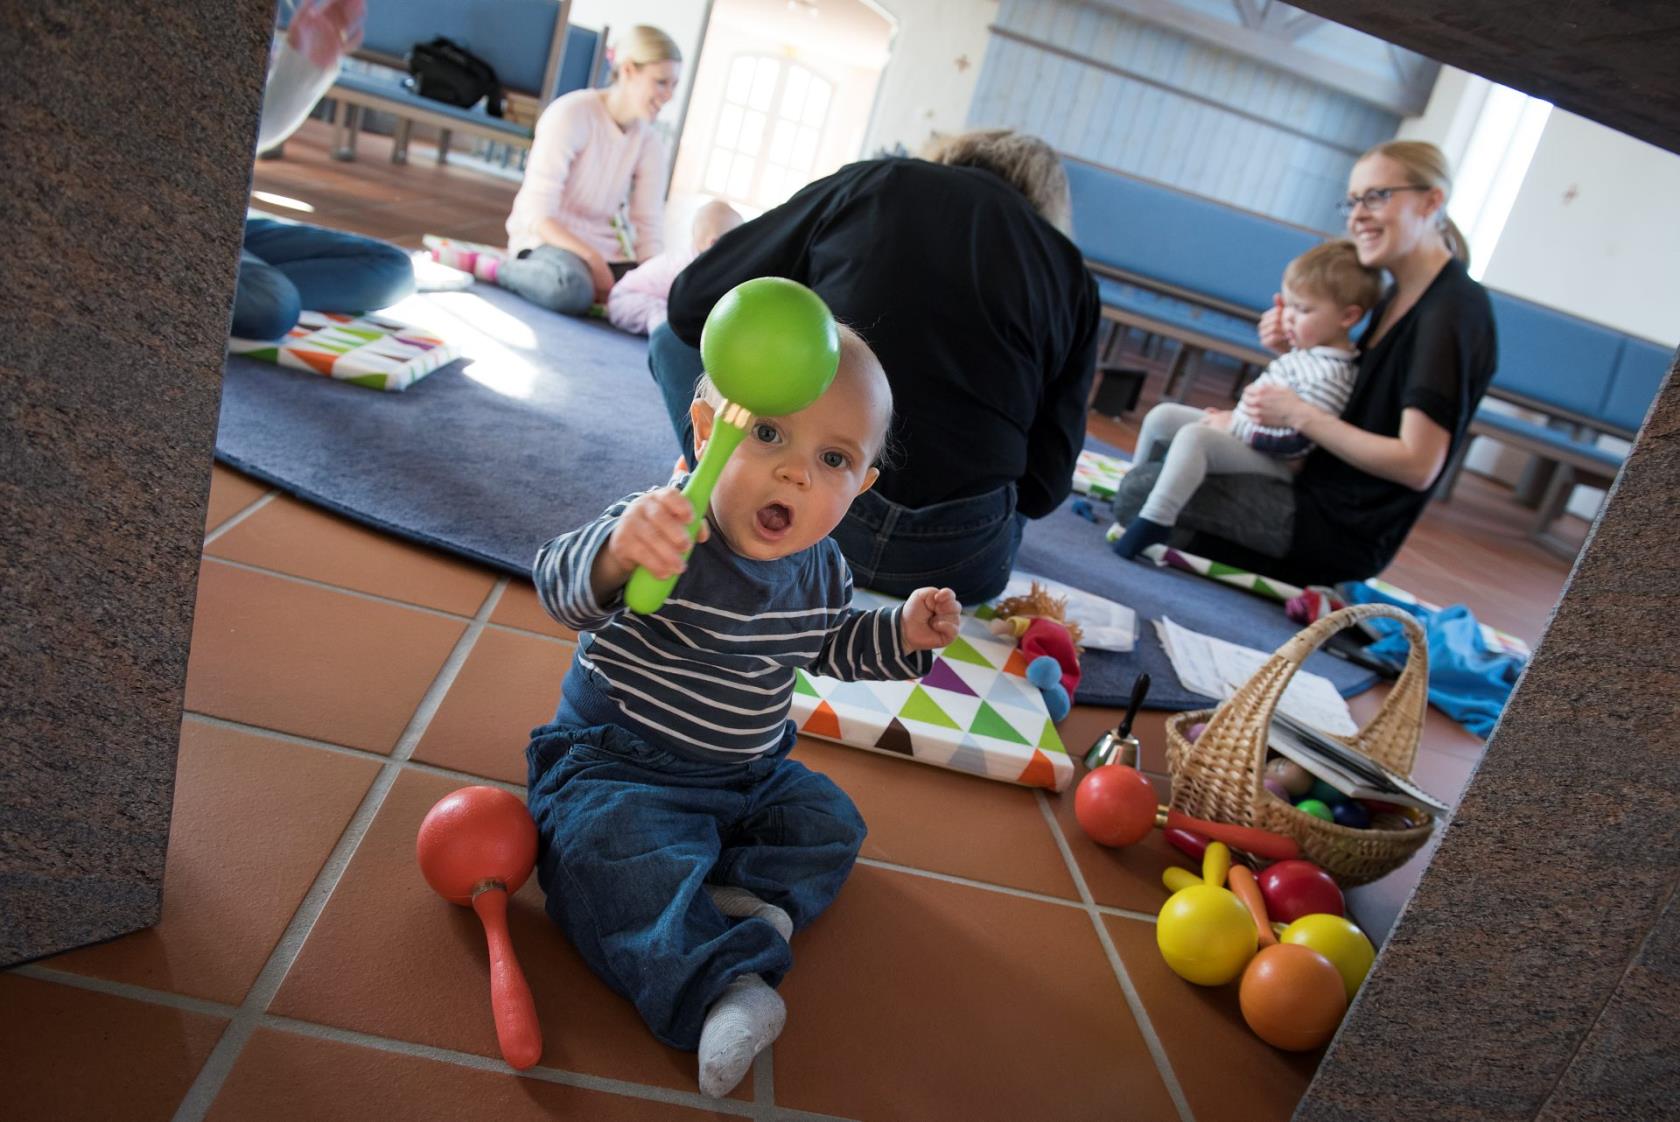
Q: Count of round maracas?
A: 7